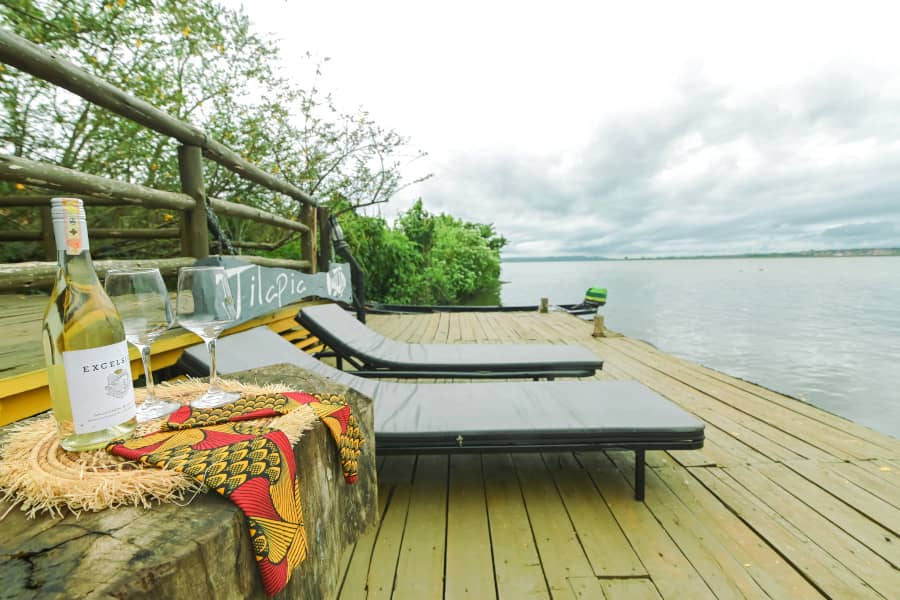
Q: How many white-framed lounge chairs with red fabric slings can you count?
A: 0